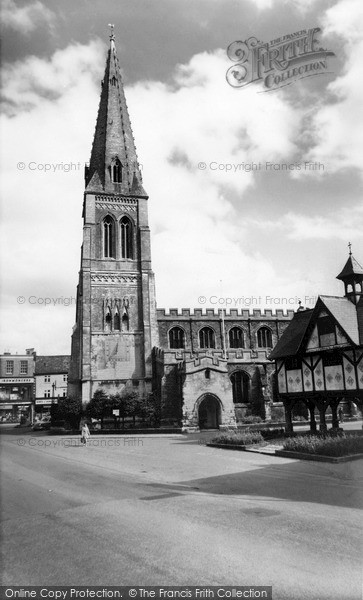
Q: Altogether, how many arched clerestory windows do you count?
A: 4